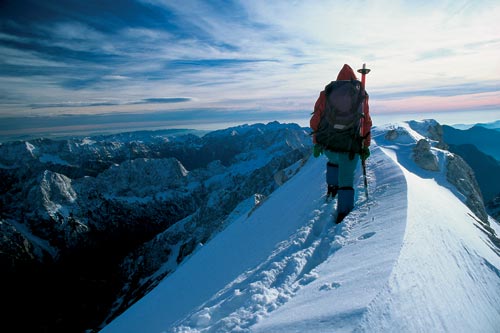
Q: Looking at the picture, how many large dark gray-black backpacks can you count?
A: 1